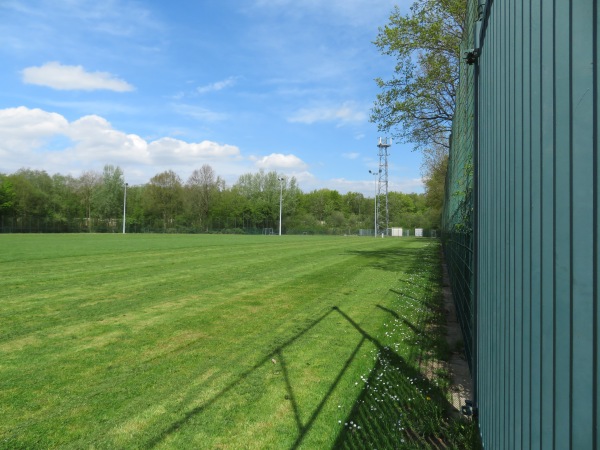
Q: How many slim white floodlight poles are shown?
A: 3